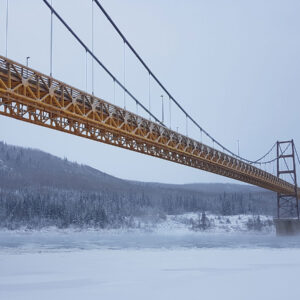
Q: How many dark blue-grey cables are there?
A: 2